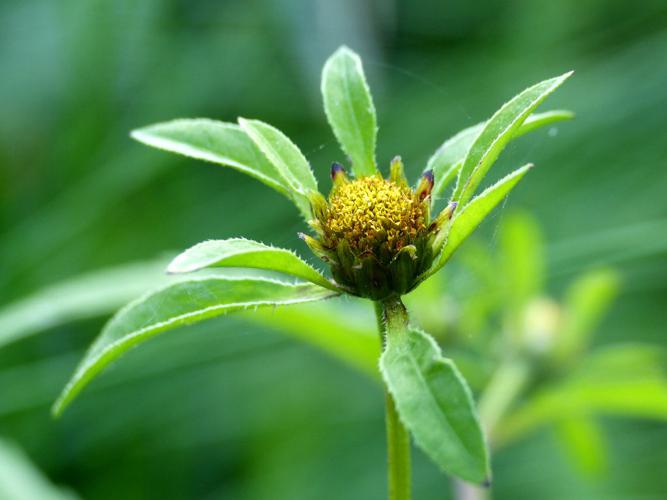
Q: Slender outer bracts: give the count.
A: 9